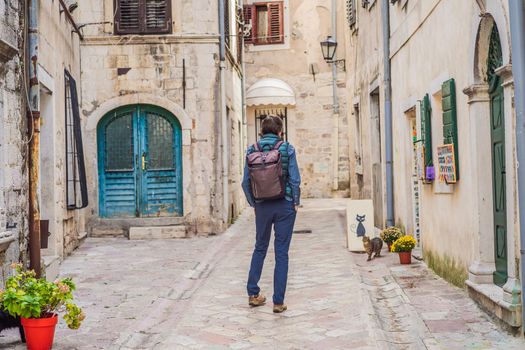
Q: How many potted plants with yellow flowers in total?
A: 2